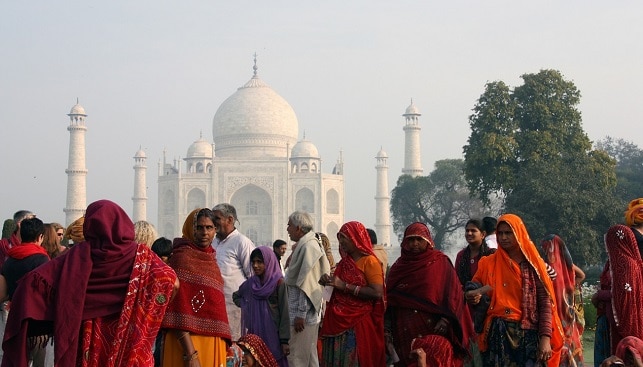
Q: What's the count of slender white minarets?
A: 4